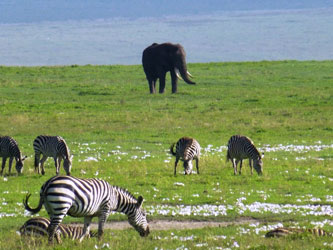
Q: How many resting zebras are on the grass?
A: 2